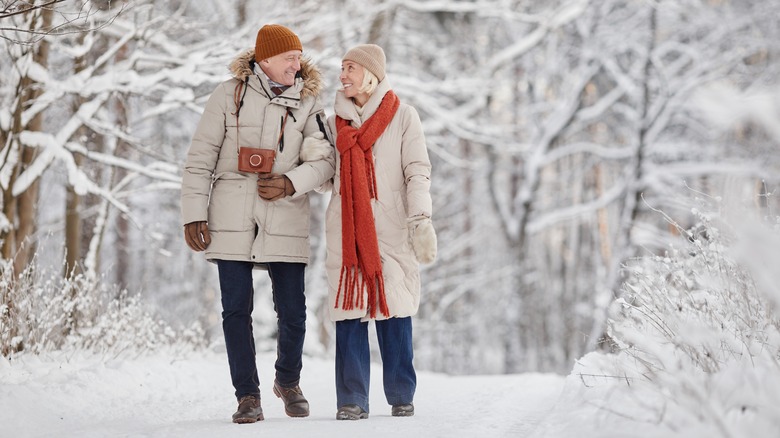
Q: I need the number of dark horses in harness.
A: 0